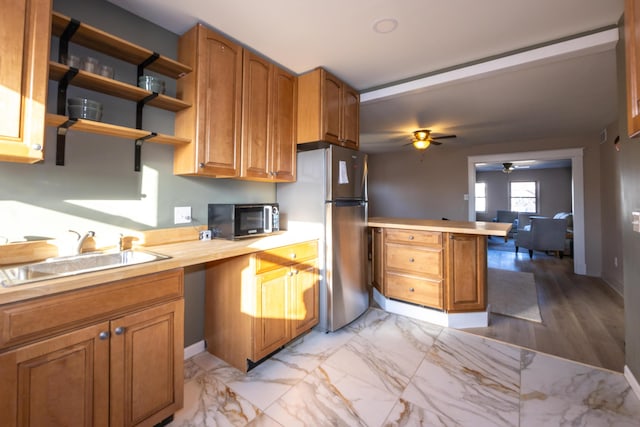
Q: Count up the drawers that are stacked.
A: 3